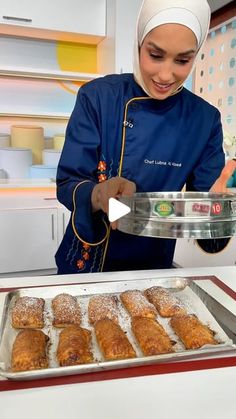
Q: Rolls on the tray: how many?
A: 10